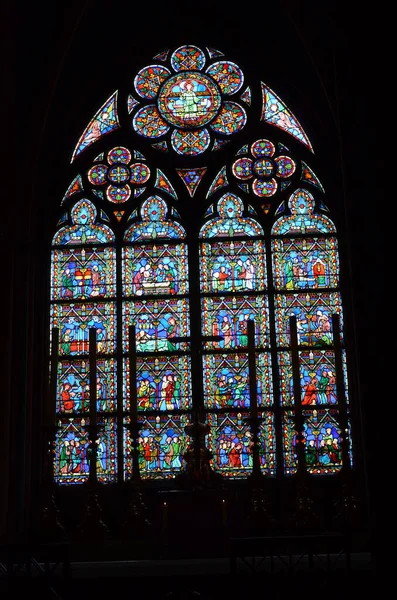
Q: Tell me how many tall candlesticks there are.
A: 6